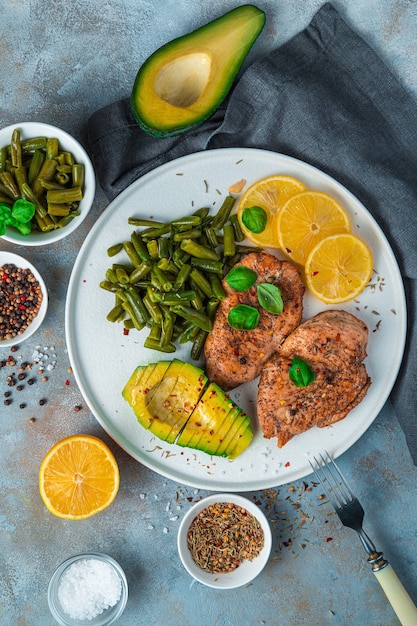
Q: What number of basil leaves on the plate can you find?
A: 5